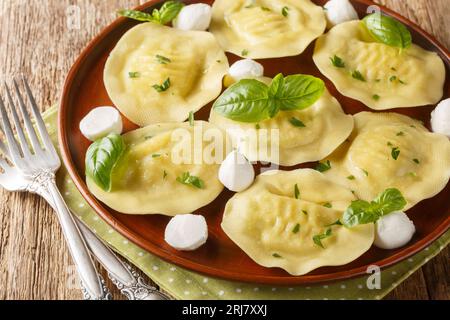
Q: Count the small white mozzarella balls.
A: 8